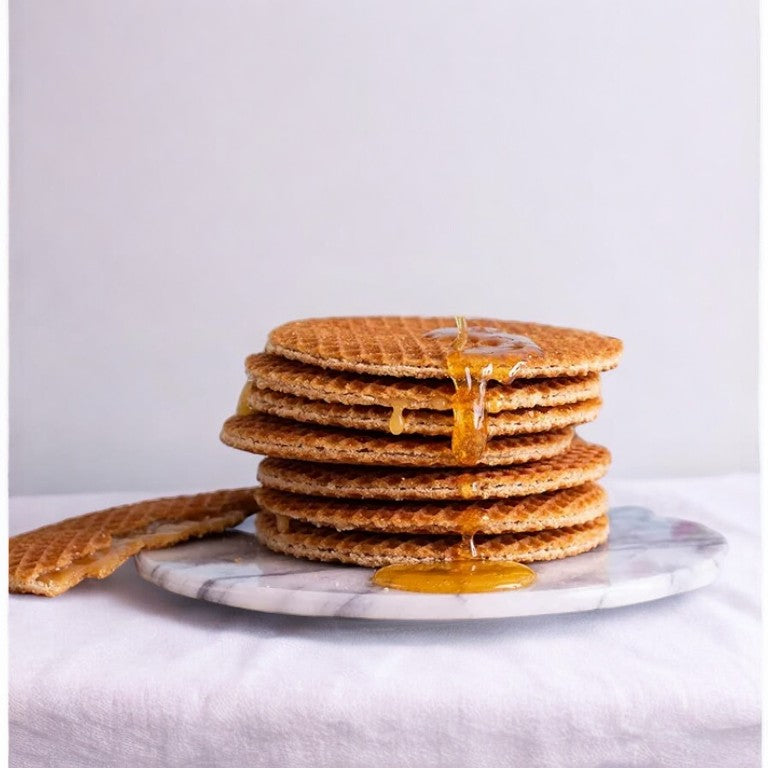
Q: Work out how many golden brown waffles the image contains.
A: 8